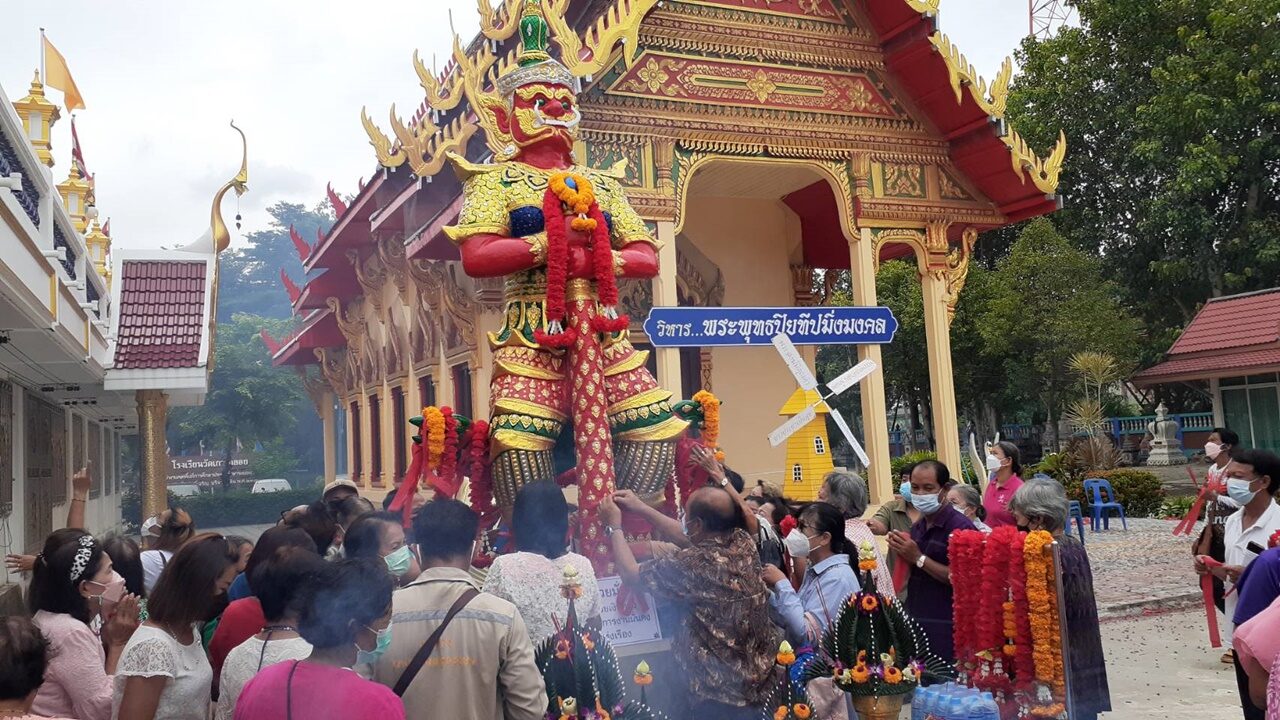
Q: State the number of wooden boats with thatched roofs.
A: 0